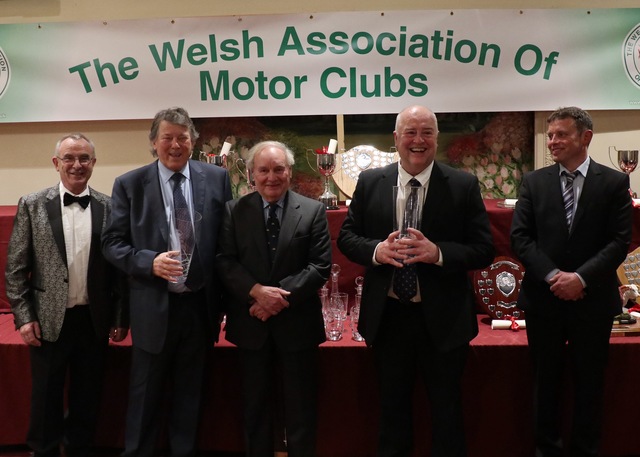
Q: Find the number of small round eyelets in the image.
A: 9